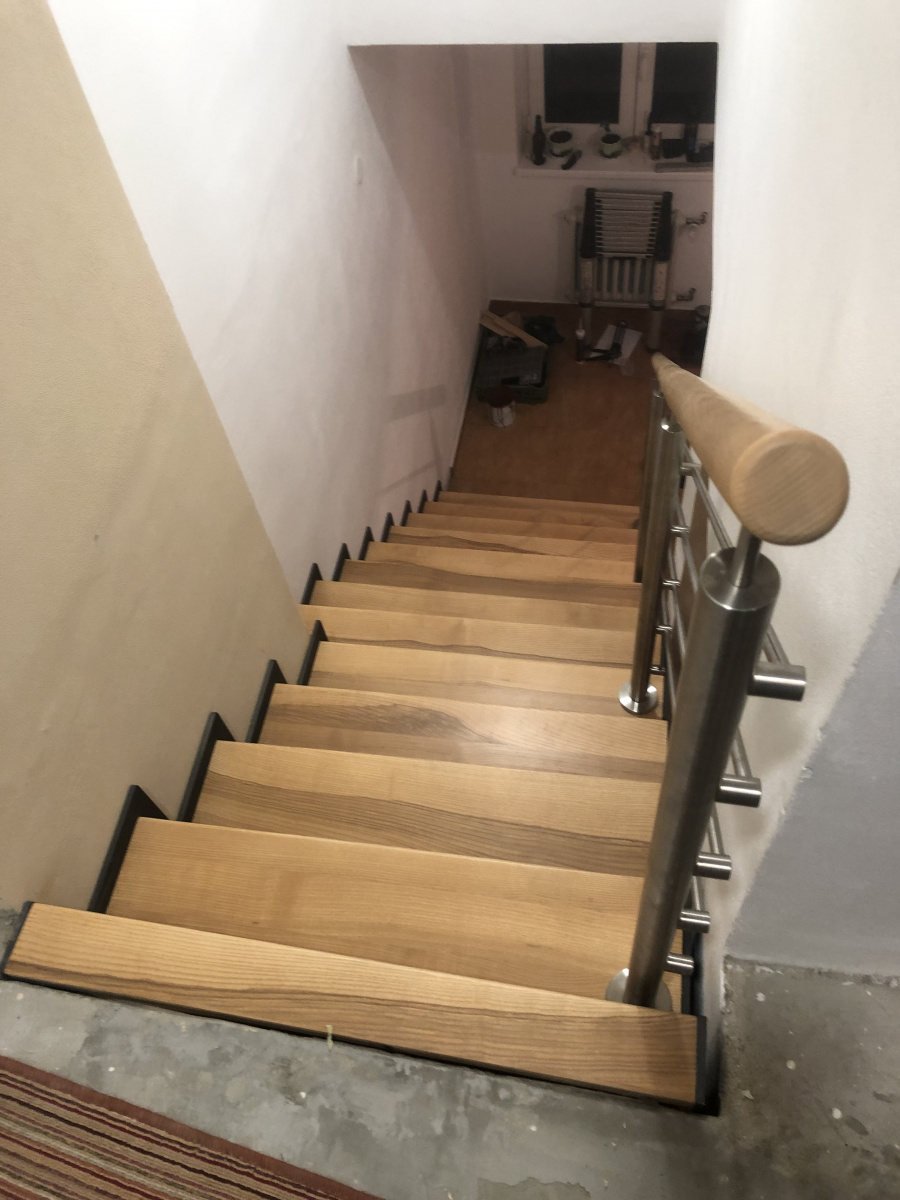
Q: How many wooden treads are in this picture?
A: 13